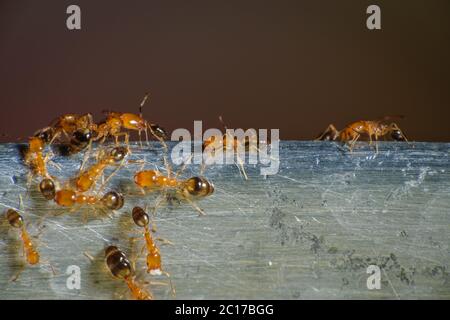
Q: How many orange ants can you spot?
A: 11